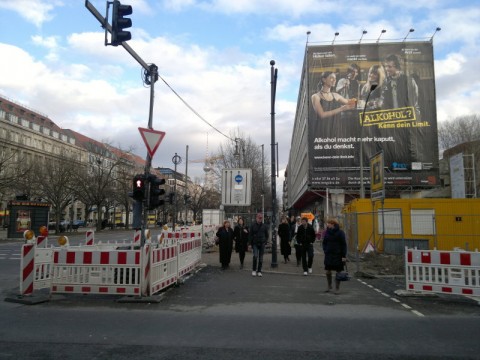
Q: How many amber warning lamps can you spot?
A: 6